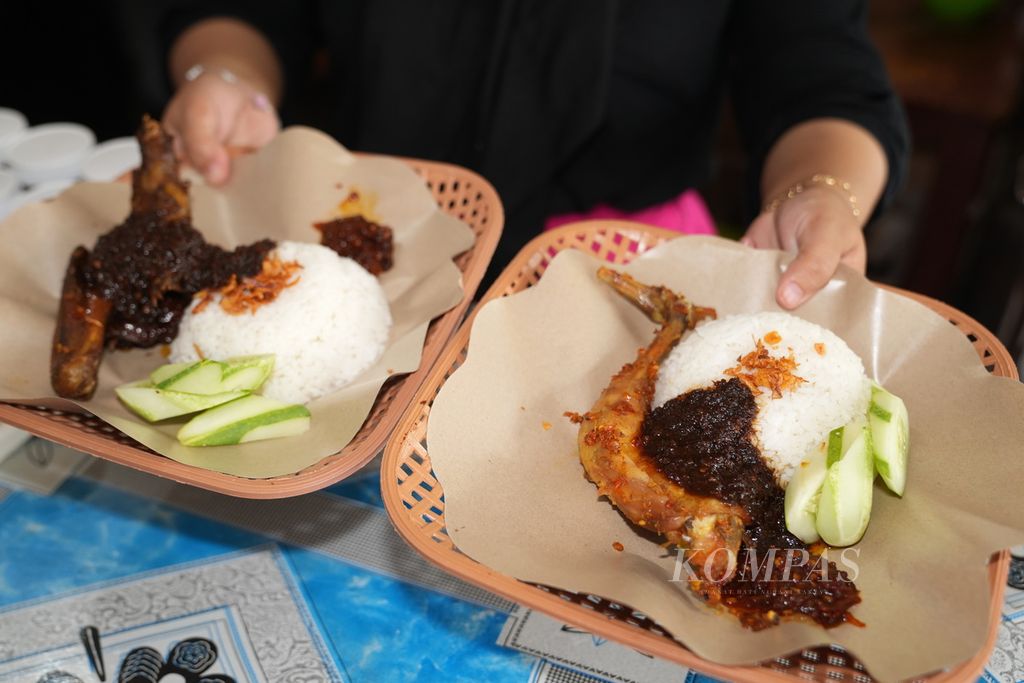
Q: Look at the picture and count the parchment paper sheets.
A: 2